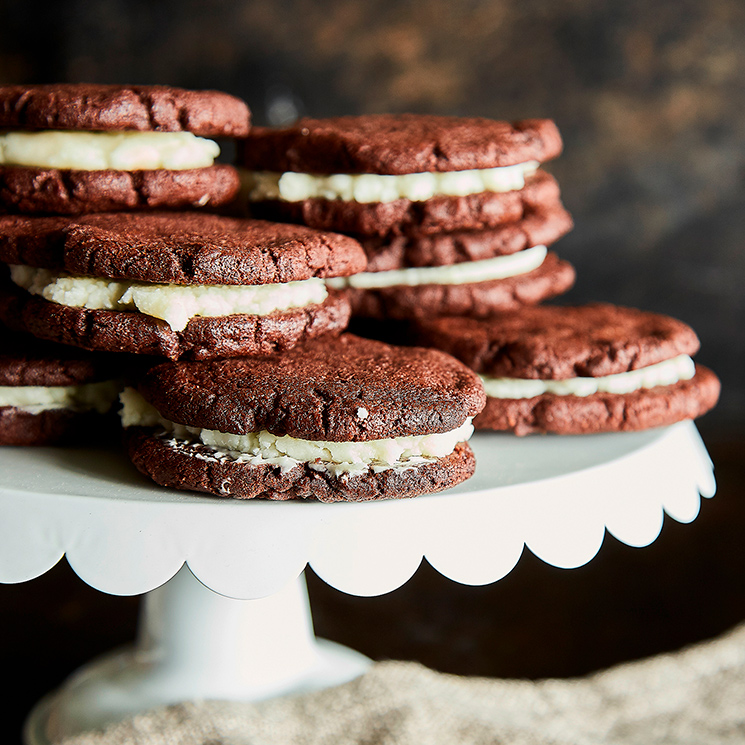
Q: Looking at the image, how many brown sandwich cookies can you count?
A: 7